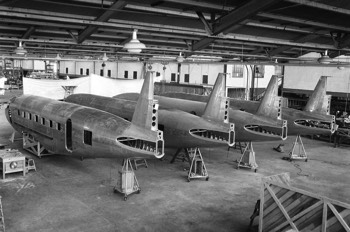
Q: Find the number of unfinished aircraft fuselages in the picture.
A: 4